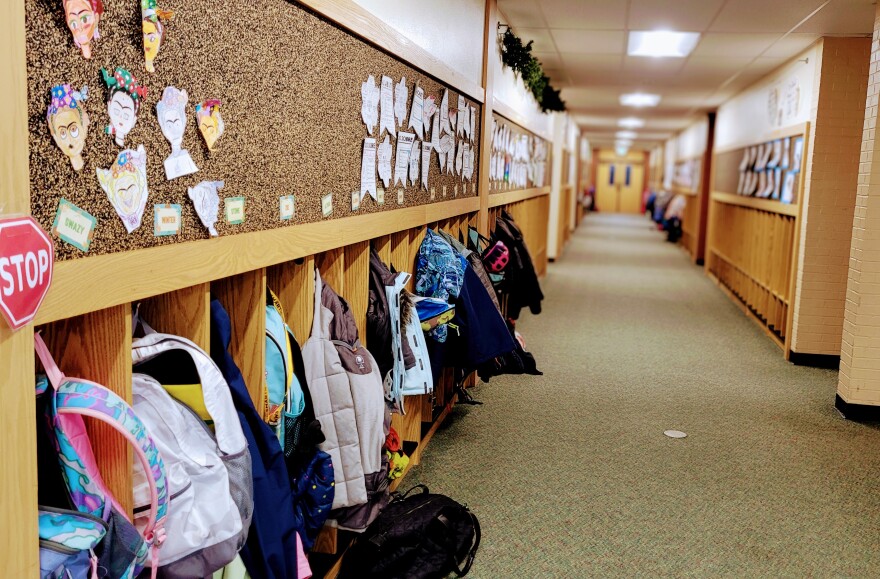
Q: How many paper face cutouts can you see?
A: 8